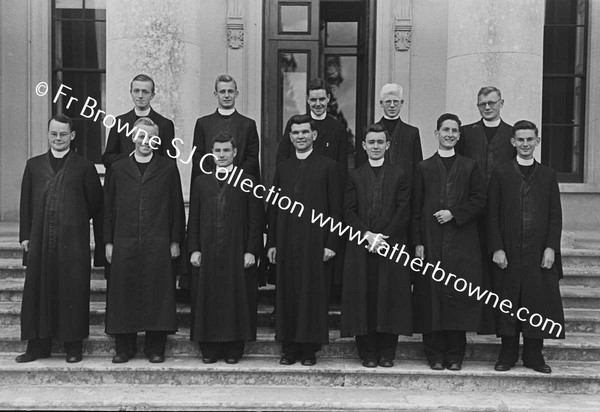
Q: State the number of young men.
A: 12